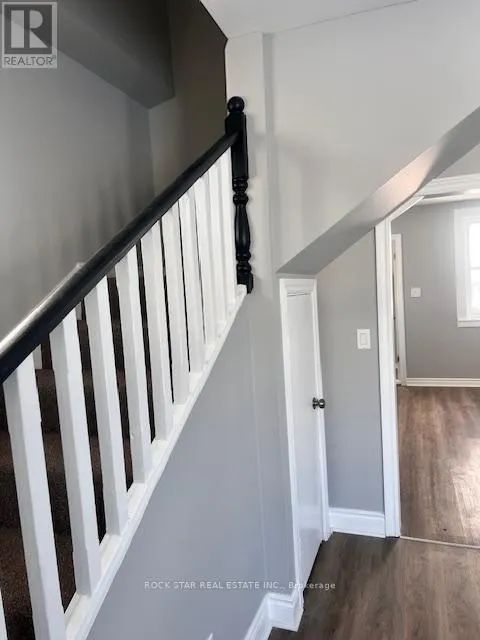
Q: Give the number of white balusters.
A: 11